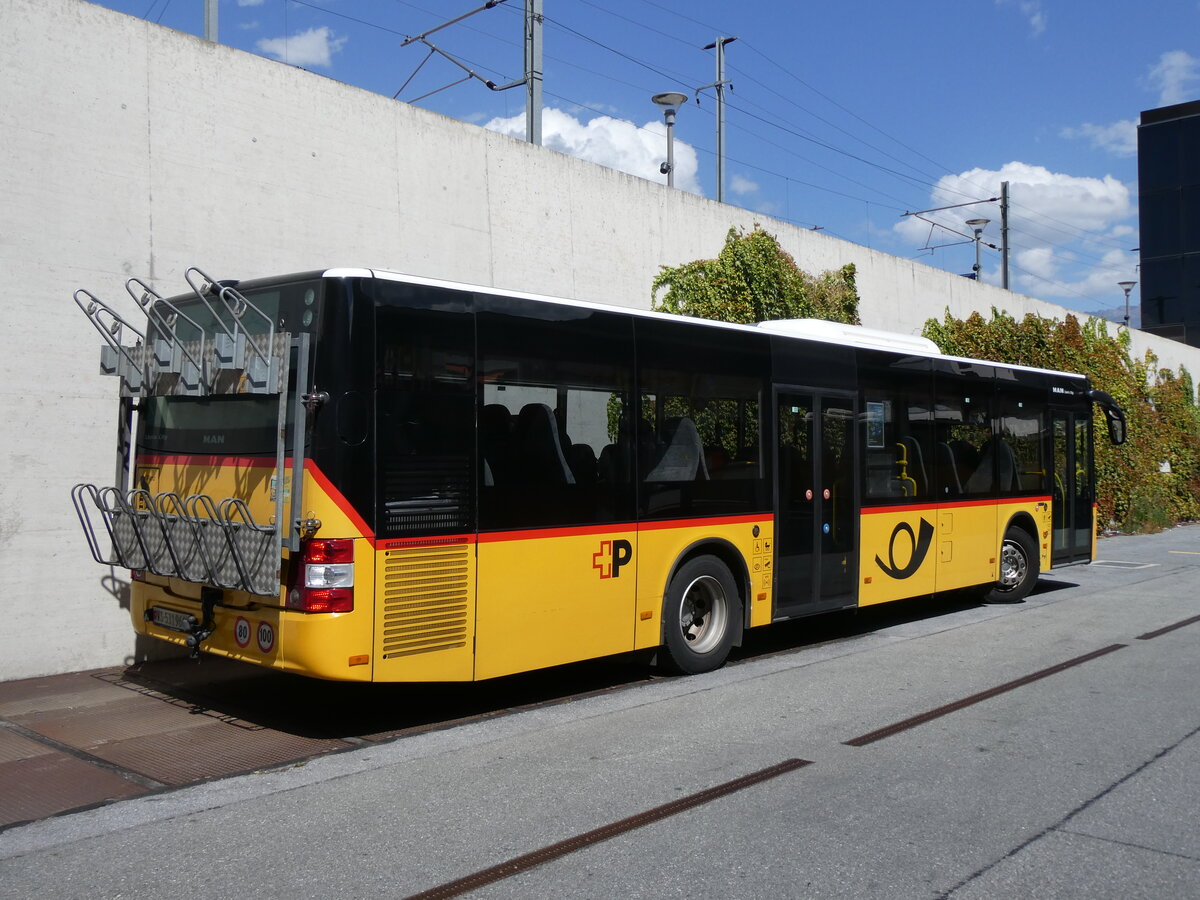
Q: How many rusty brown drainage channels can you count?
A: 3